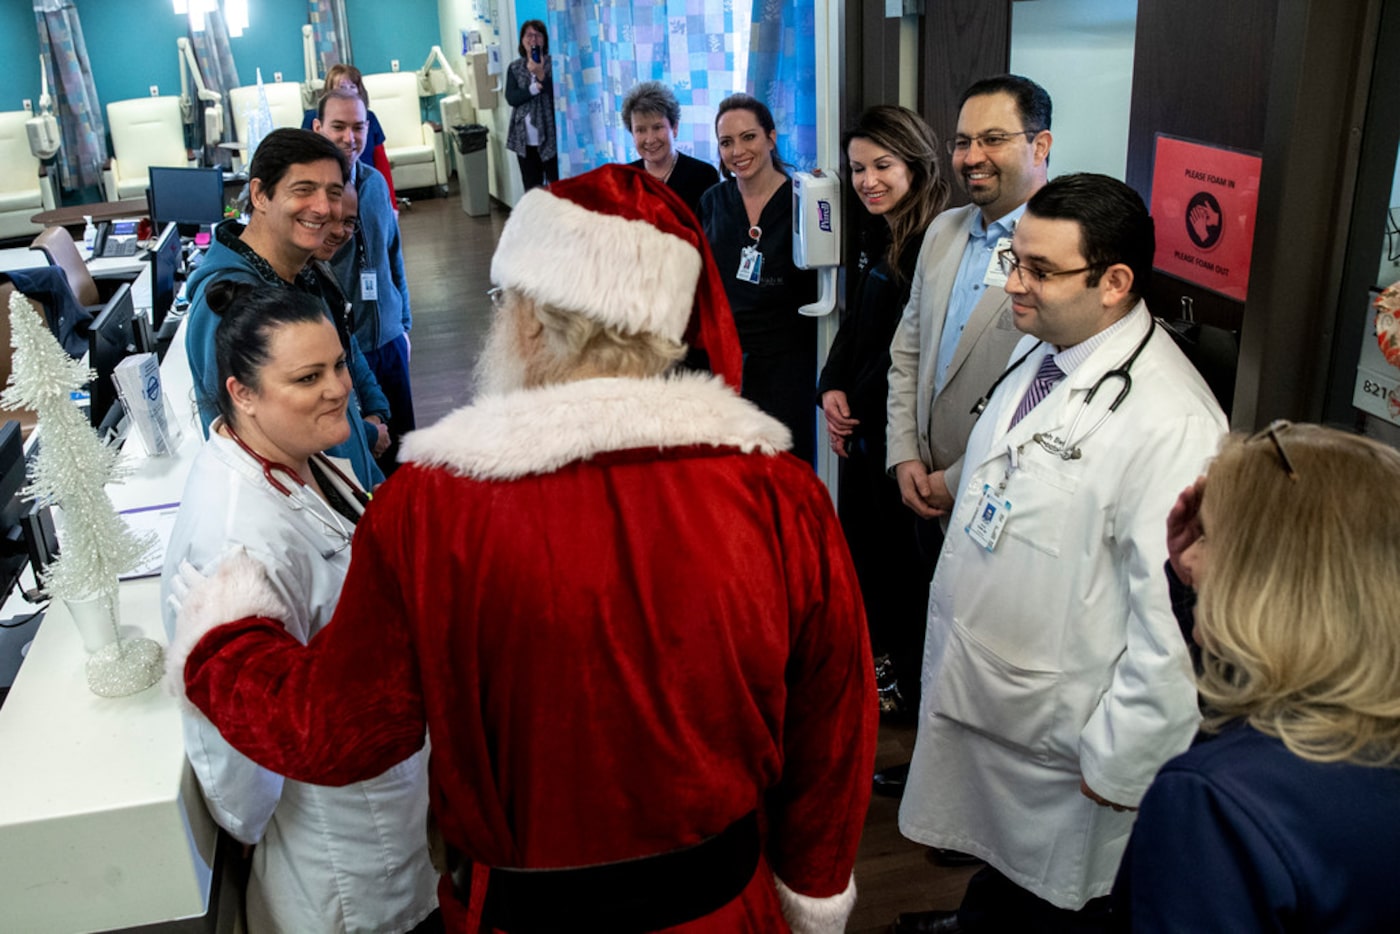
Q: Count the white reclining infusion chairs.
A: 4